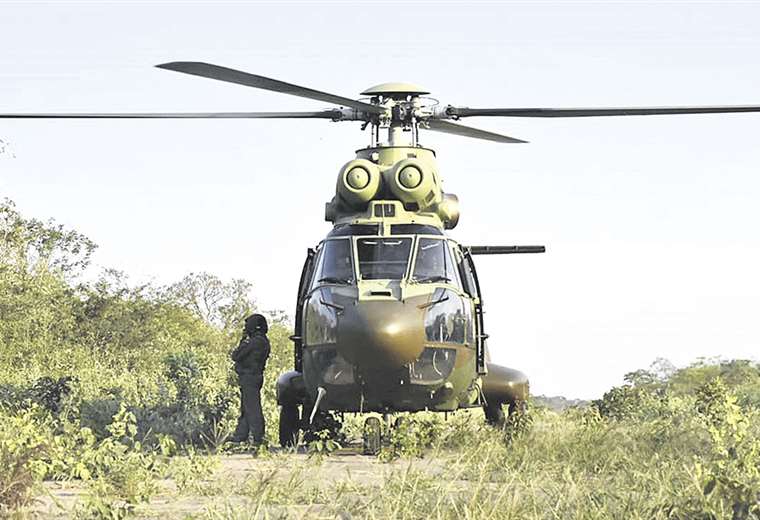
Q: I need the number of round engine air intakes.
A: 2